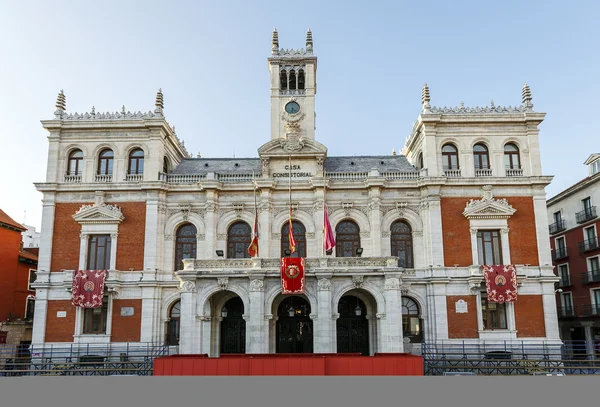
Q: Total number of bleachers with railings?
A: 2